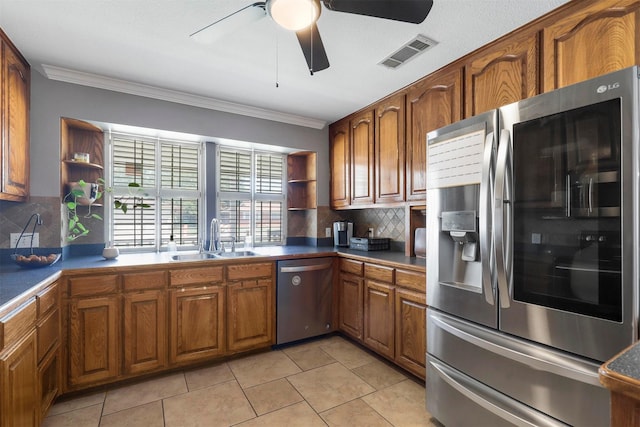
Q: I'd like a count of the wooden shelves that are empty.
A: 2